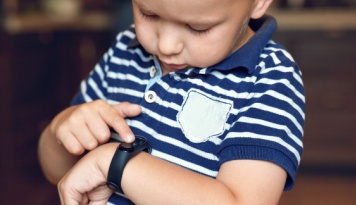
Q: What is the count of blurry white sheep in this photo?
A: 0